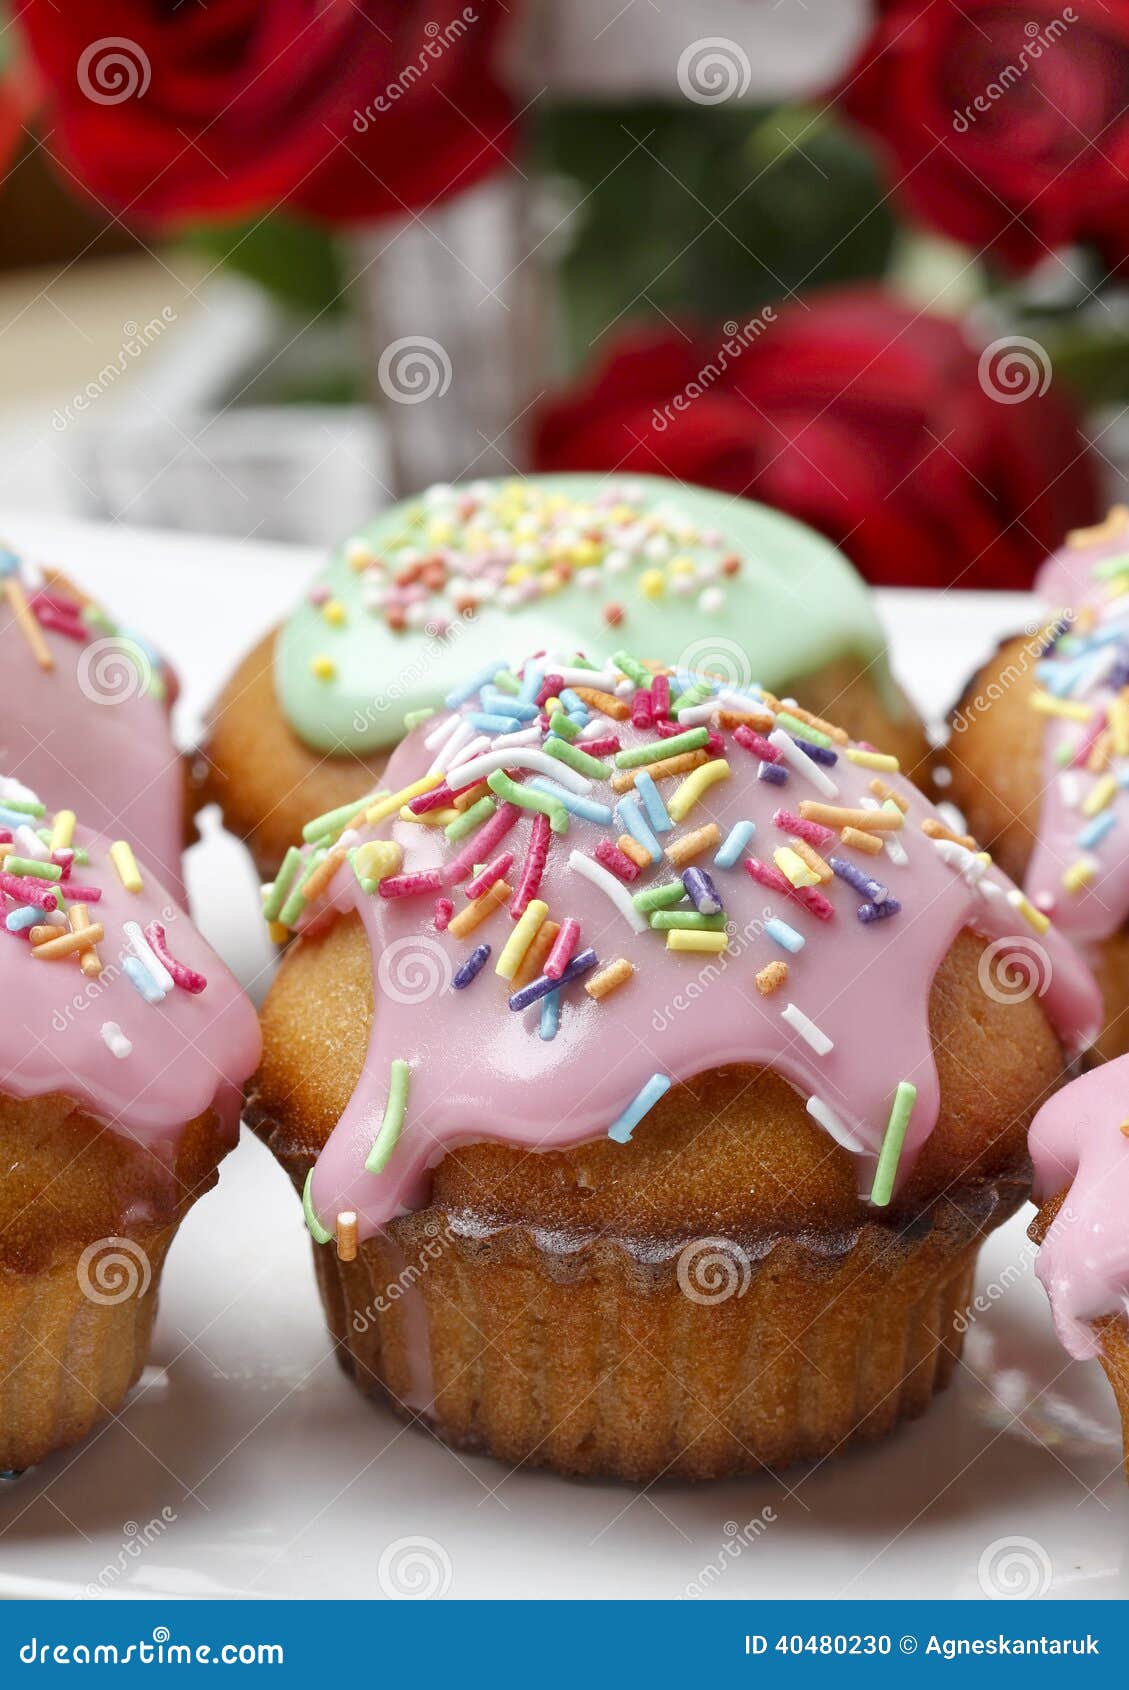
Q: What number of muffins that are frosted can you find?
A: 6